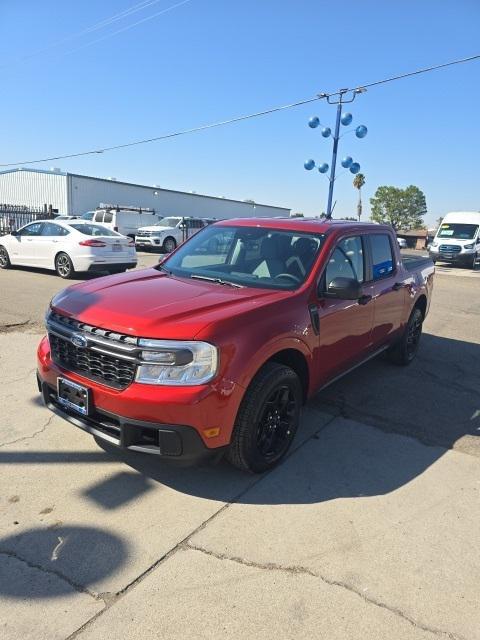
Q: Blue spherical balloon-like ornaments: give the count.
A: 8